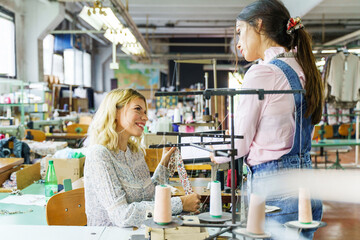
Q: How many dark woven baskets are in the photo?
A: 0